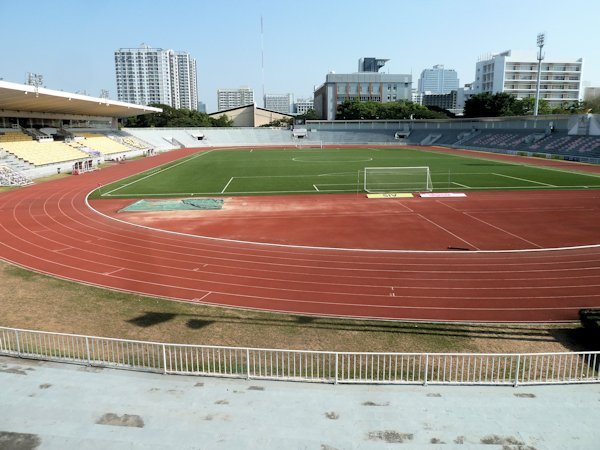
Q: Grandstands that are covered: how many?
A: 1